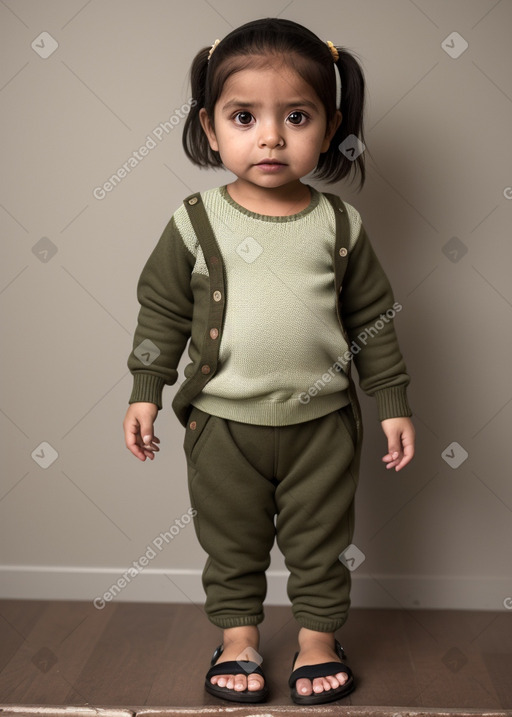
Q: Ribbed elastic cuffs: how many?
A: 4